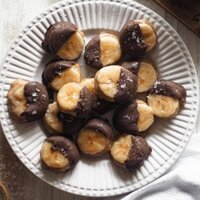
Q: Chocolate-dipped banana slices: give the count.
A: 15